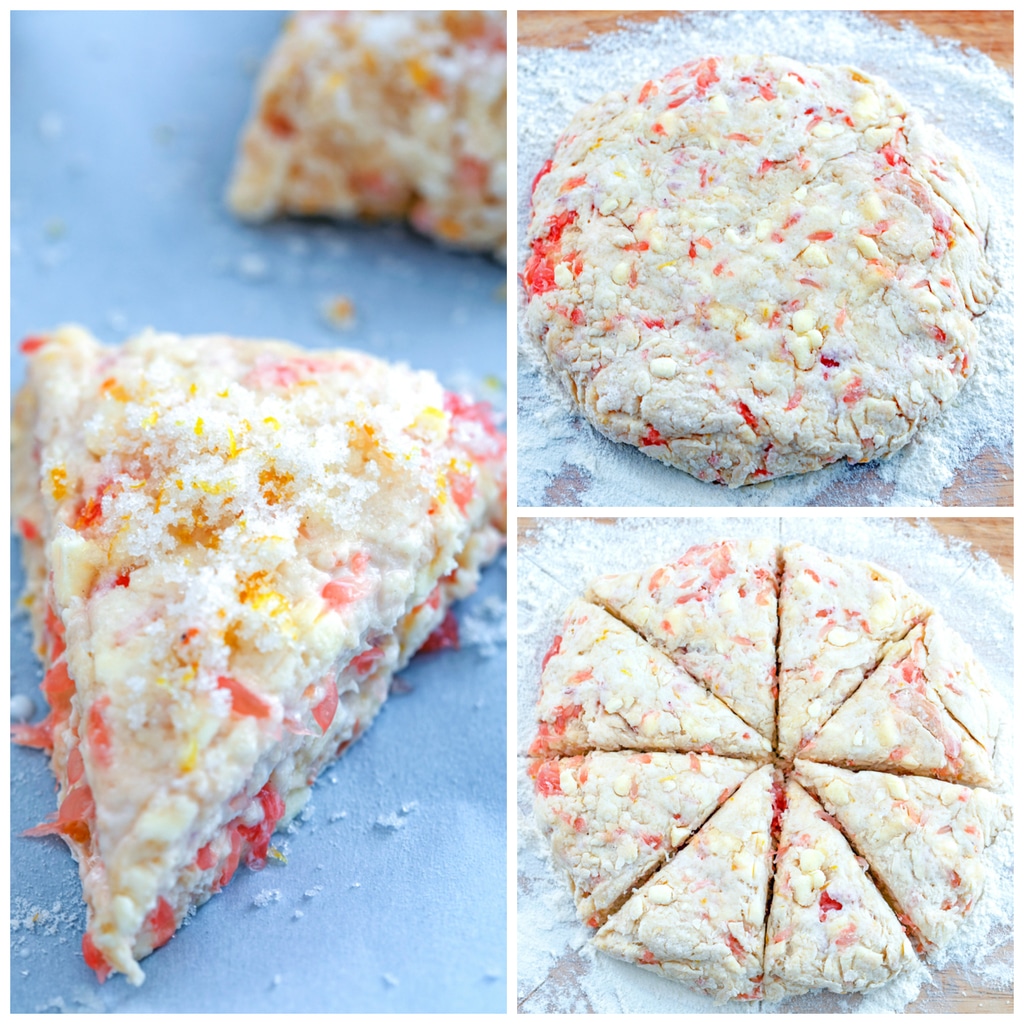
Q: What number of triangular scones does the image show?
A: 10